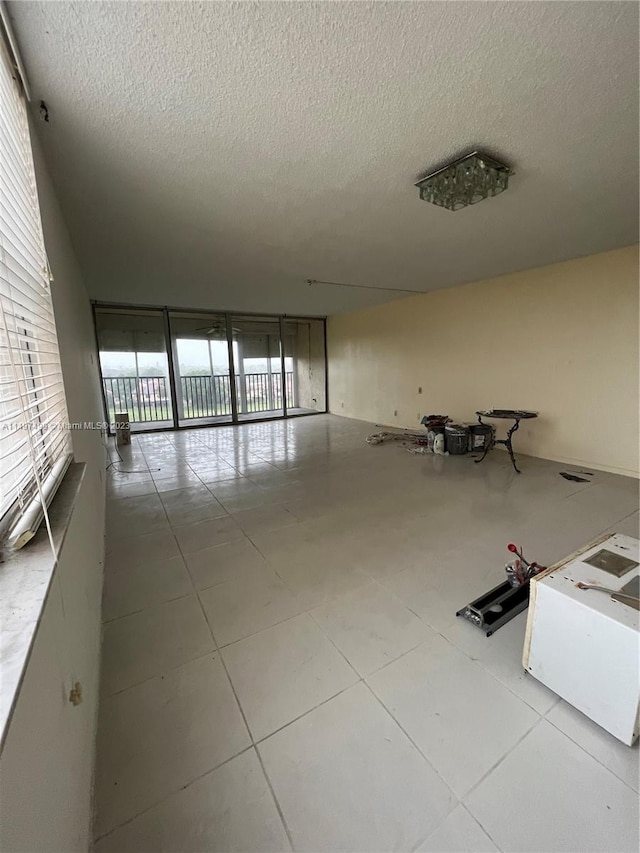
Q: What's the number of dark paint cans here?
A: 2